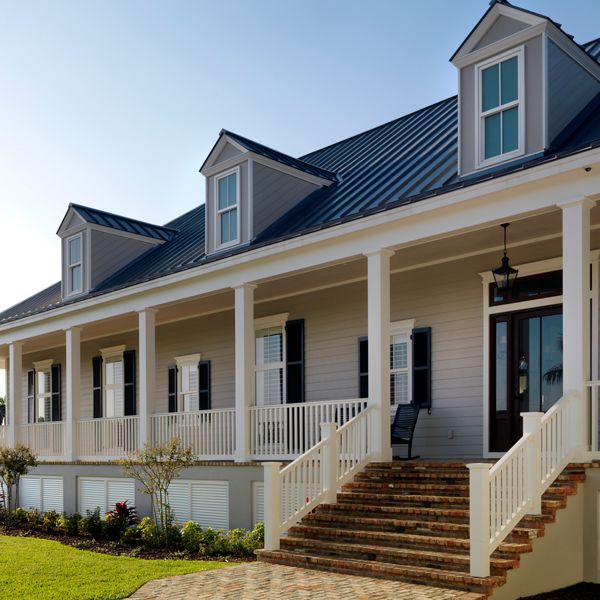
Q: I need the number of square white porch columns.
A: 6